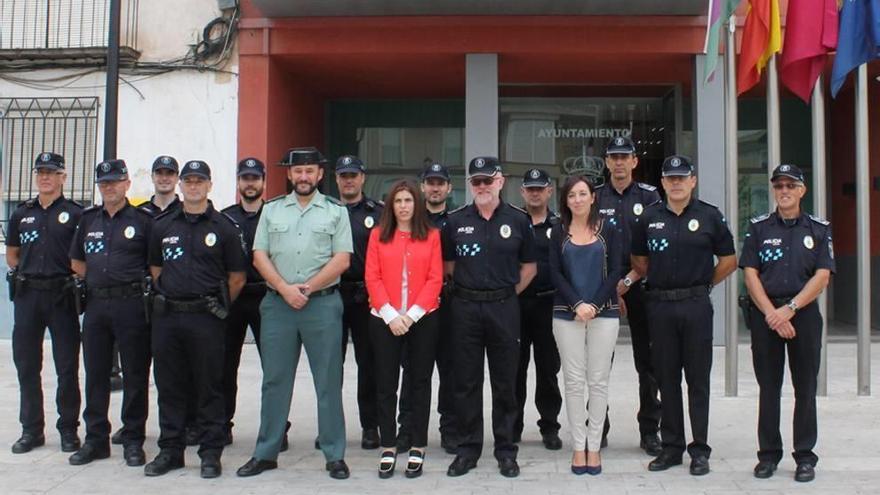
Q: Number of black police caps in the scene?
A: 12